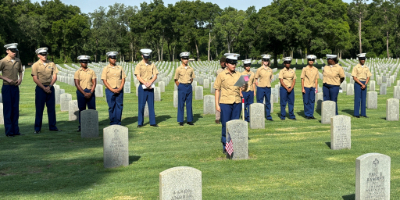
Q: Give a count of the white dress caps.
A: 13